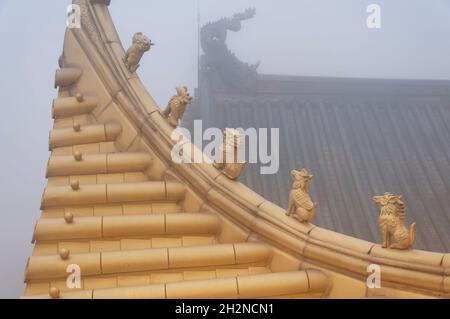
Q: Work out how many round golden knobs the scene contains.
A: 7